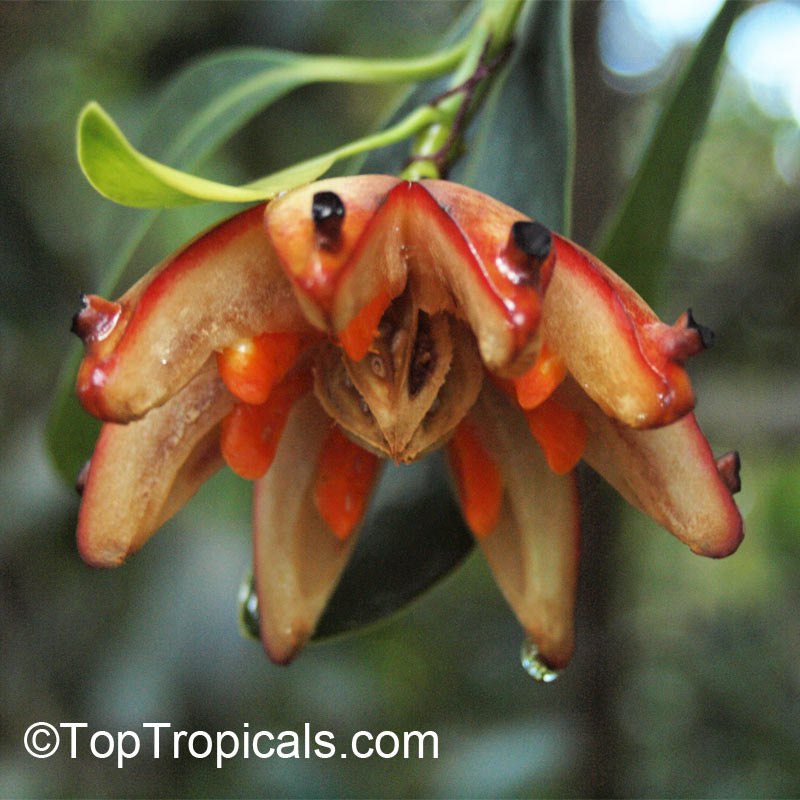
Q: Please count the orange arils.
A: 7